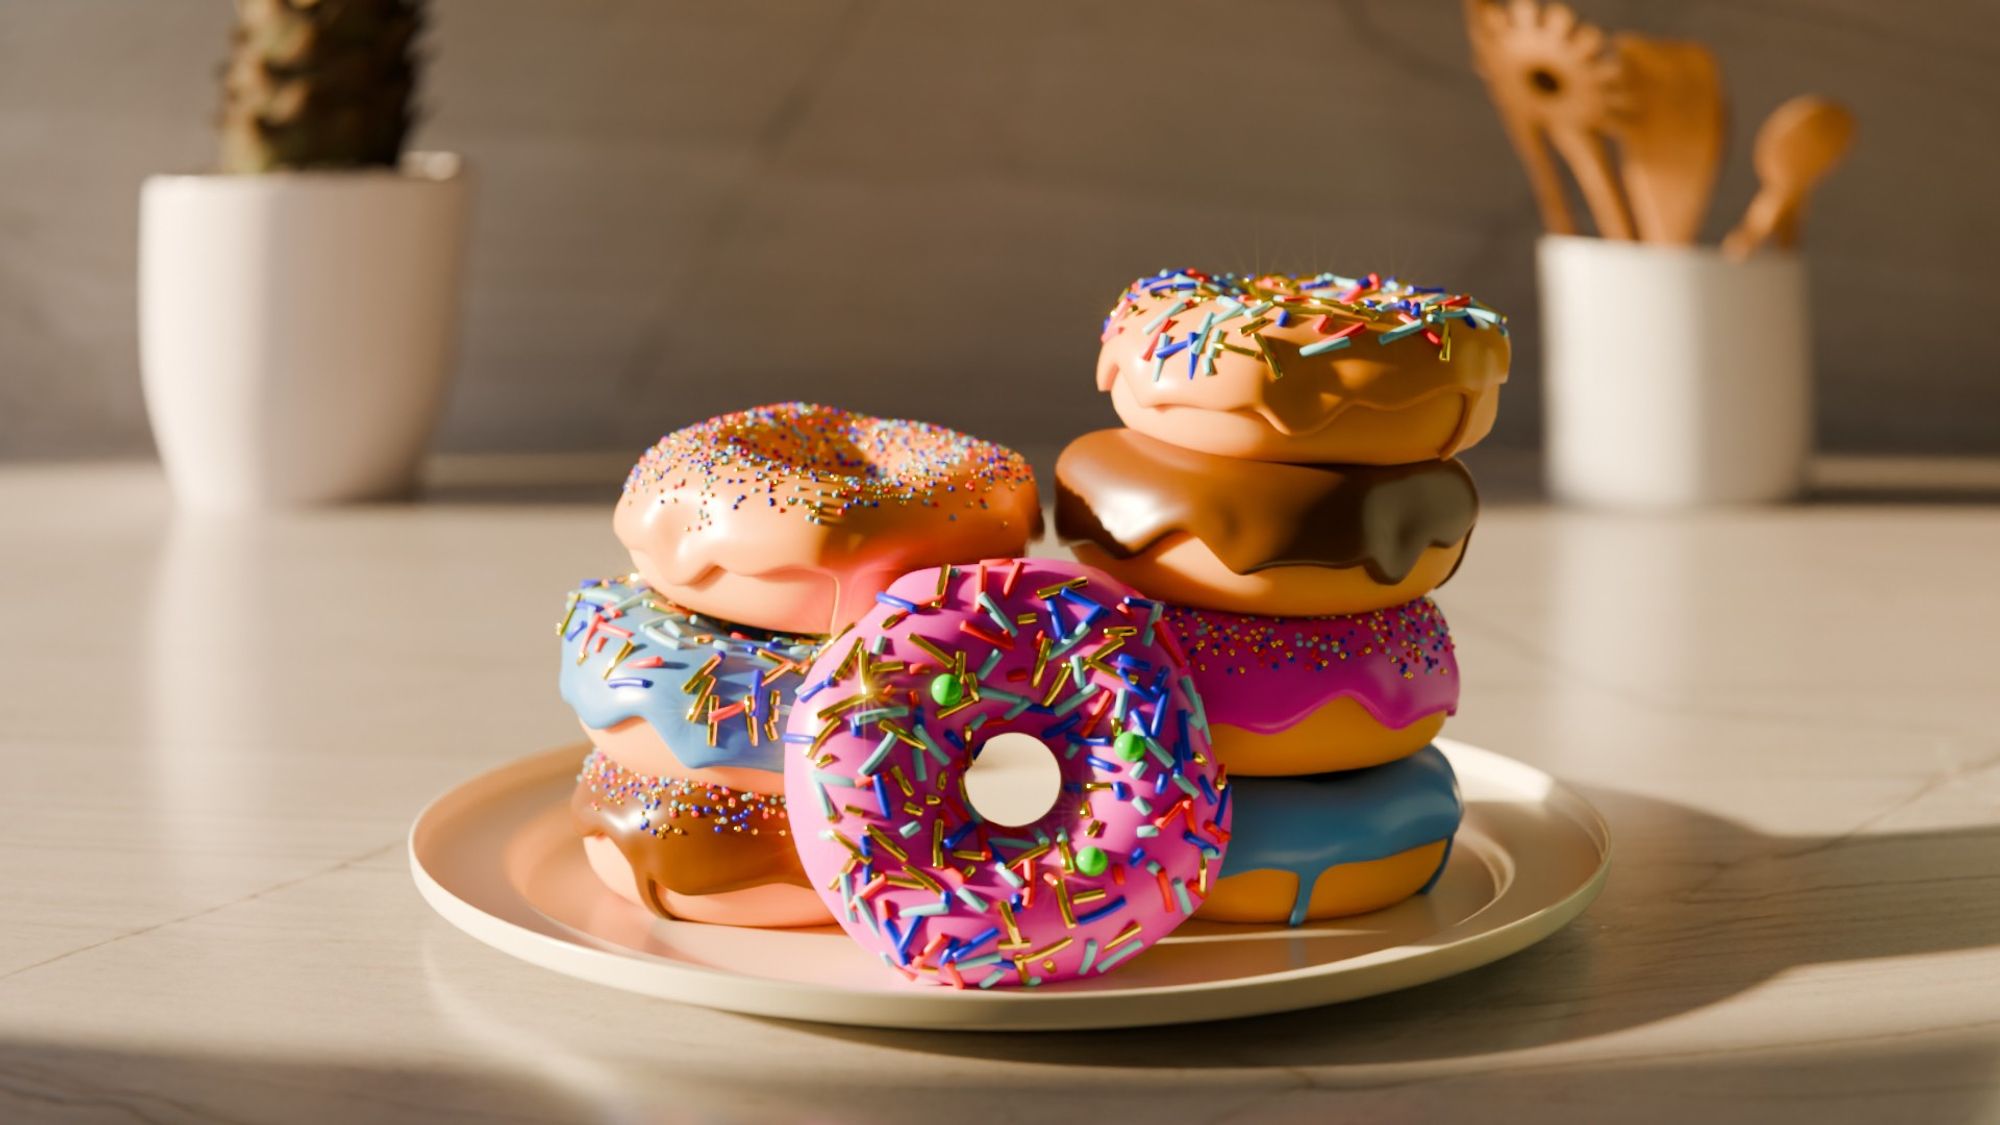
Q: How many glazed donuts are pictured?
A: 8